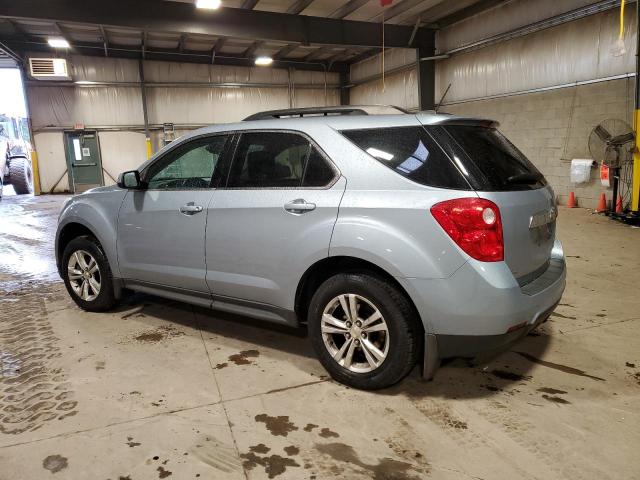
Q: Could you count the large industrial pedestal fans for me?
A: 1